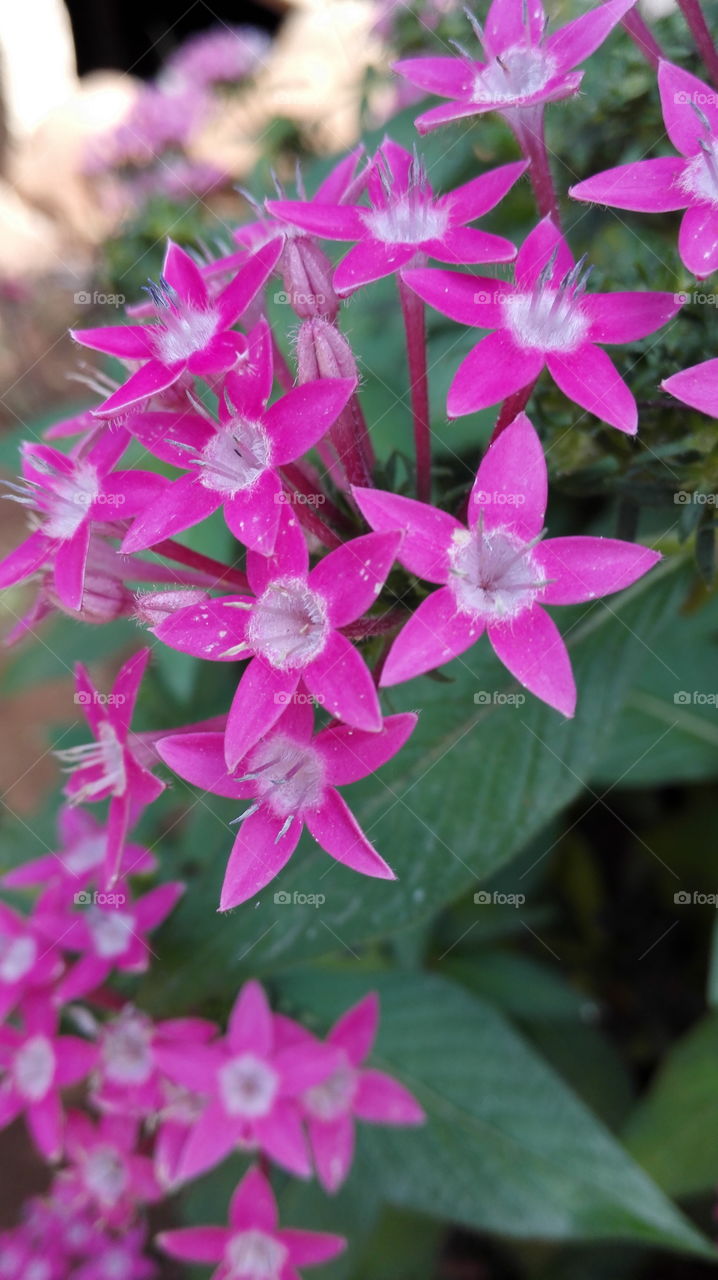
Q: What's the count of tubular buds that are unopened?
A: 4